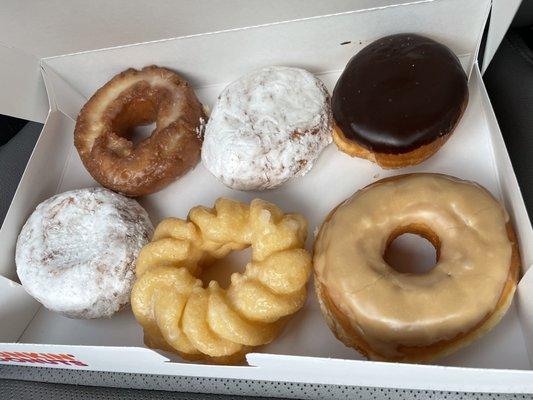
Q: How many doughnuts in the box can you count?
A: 6